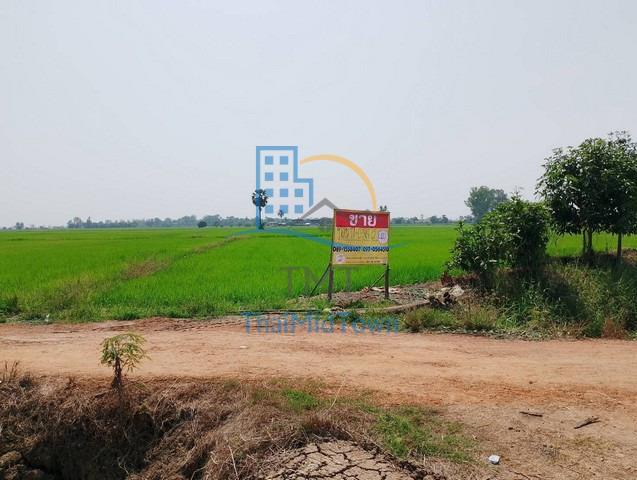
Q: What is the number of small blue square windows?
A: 10